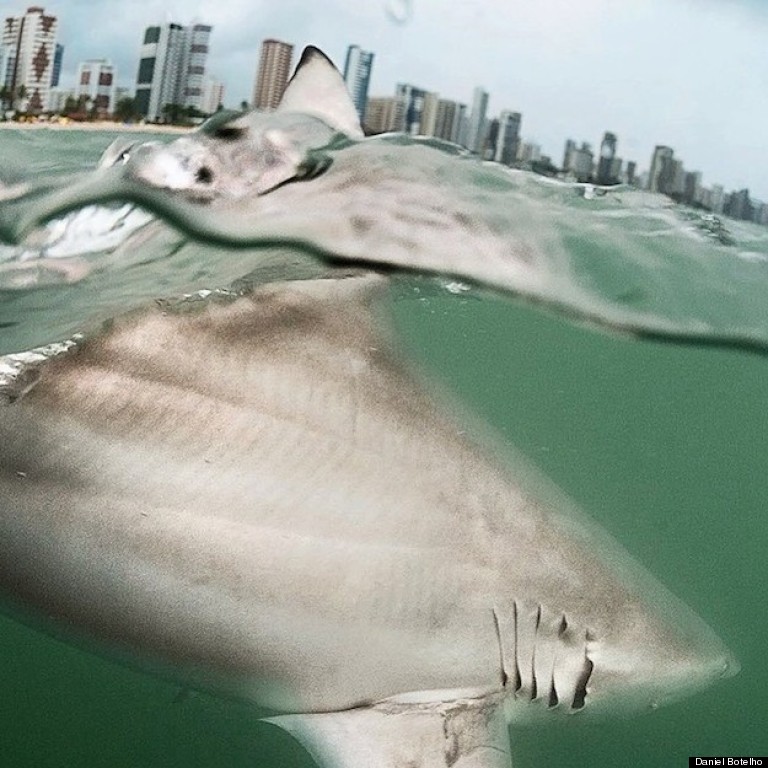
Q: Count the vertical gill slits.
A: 5